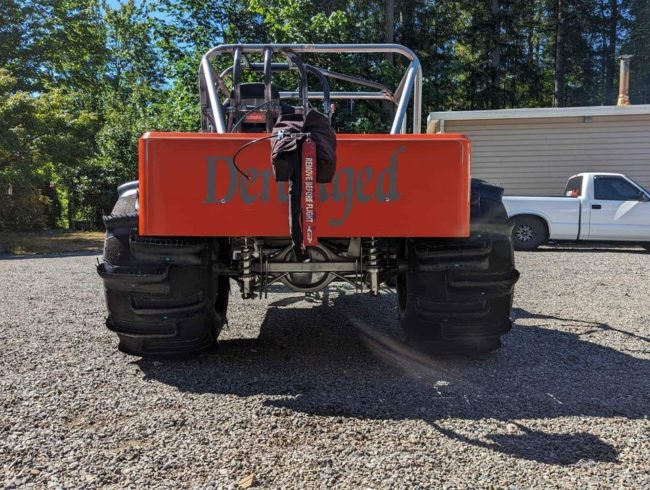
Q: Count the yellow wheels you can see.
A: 0